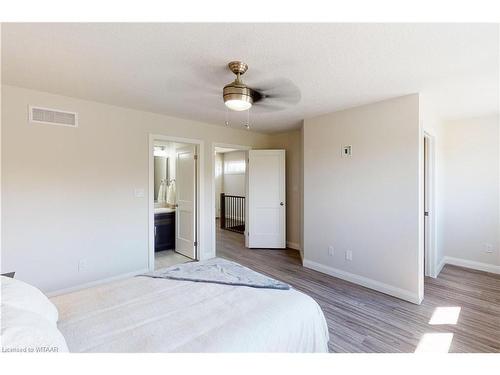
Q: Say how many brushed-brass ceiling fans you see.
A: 1